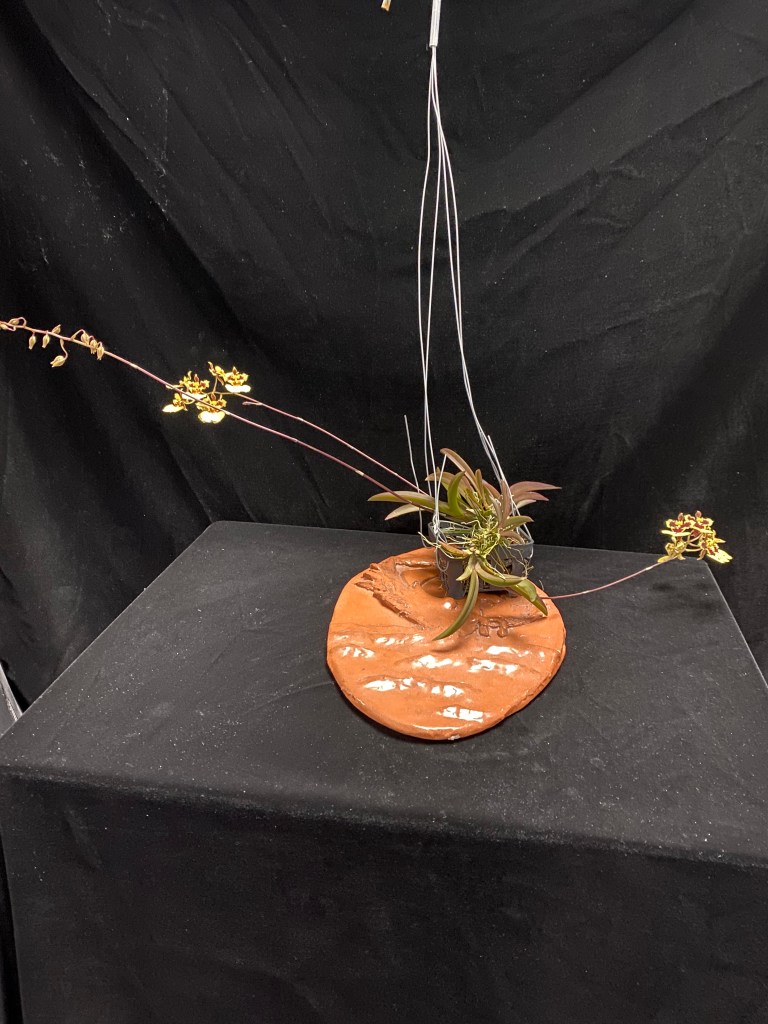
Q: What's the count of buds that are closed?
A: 9